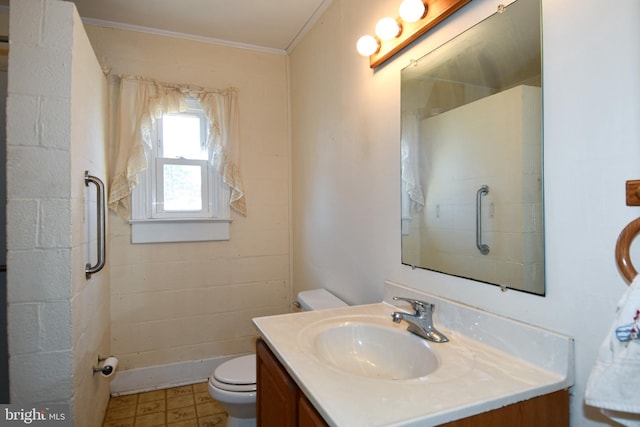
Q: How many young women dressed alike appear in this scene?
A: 0